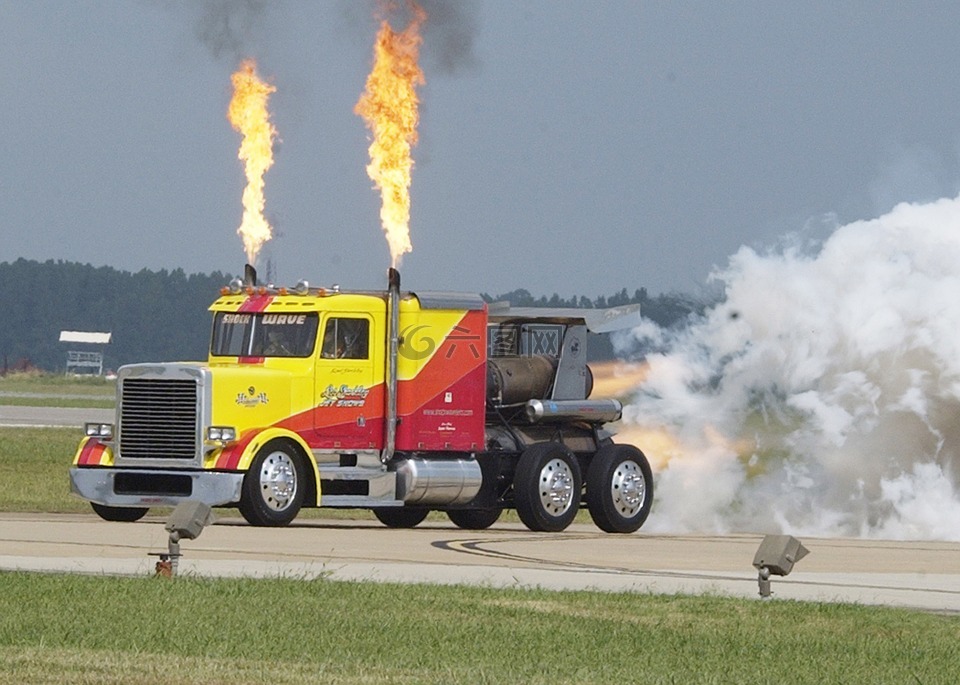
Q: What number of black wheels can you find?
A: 6